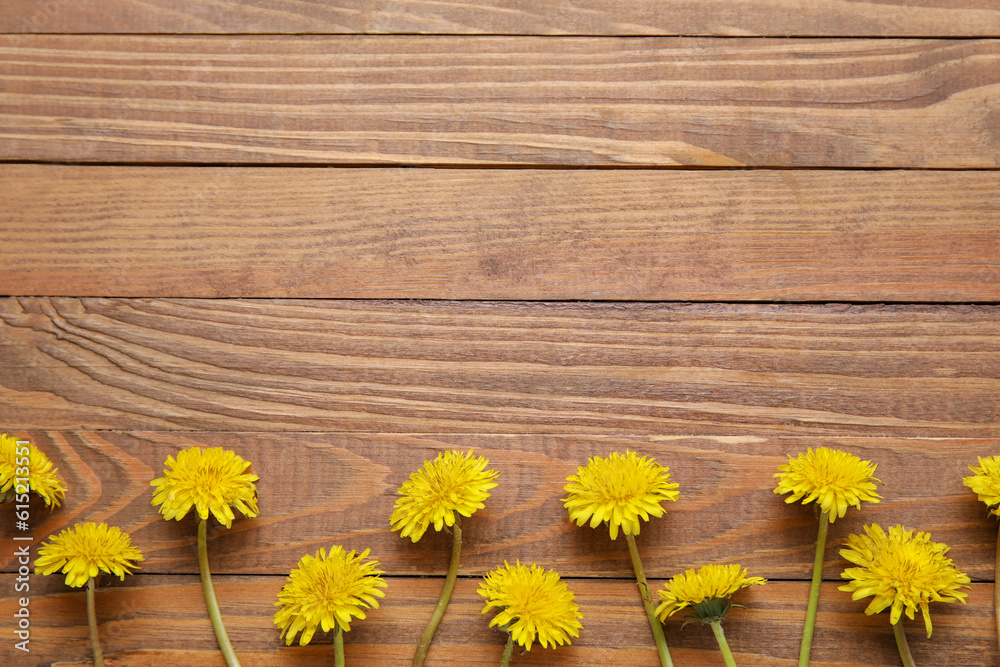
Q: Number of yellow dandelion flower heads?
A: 11